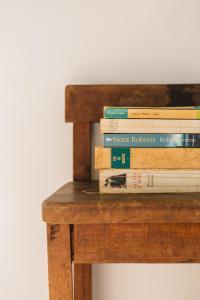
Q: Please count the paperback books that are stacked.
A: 5